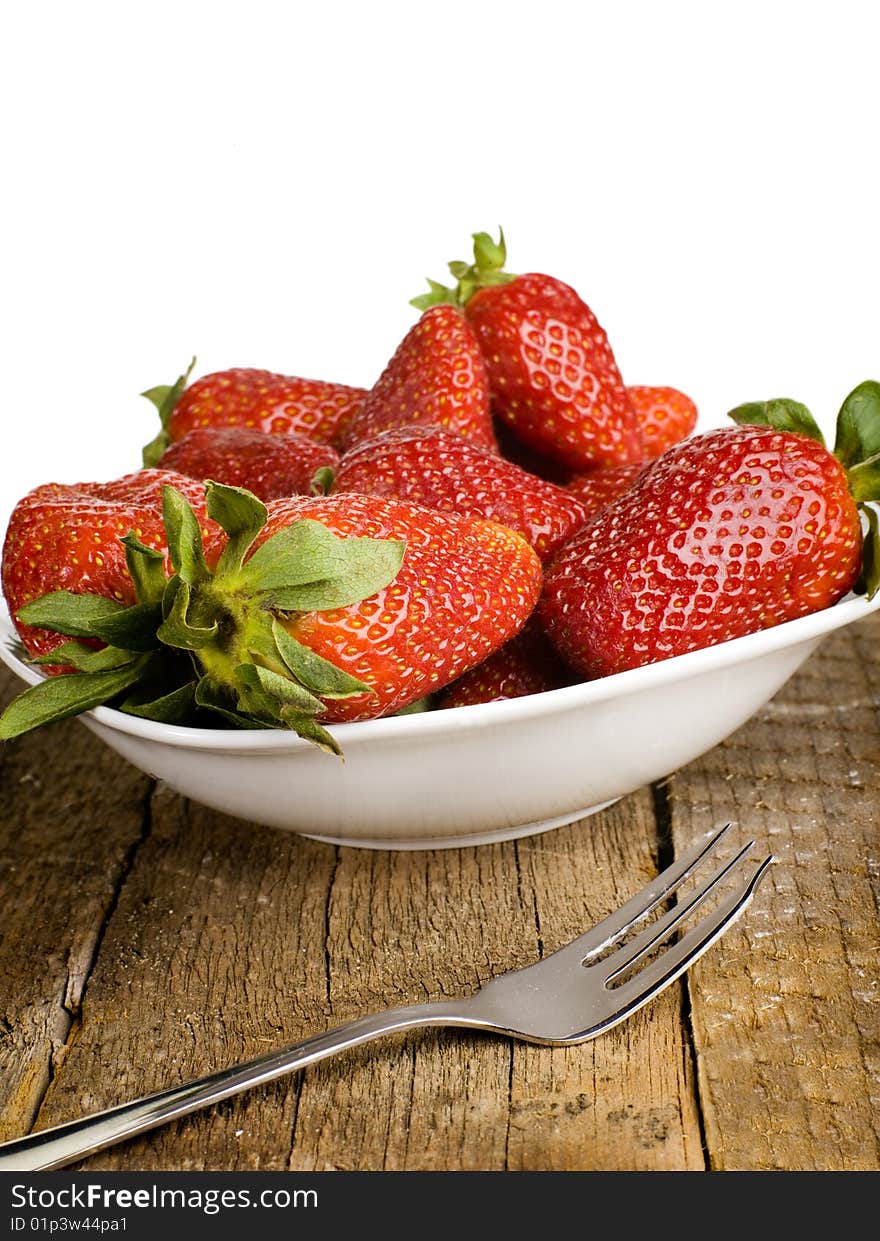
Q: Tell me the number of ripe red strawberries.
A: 11